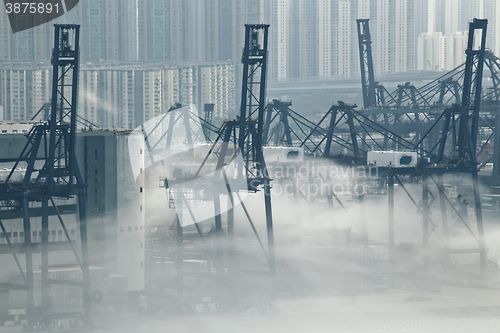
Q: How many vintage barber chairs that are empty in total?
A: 0